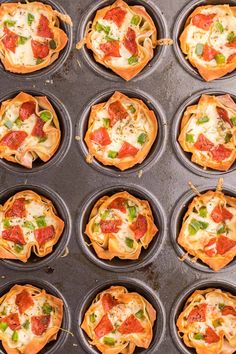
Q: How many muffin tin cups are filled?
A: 12